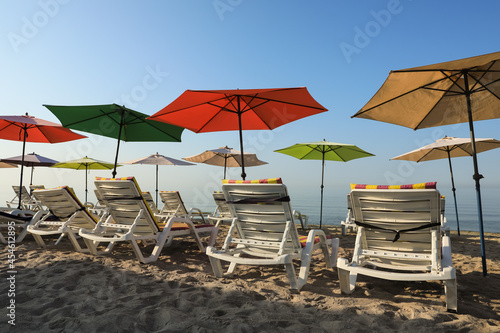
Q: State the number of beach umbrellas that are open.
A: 11